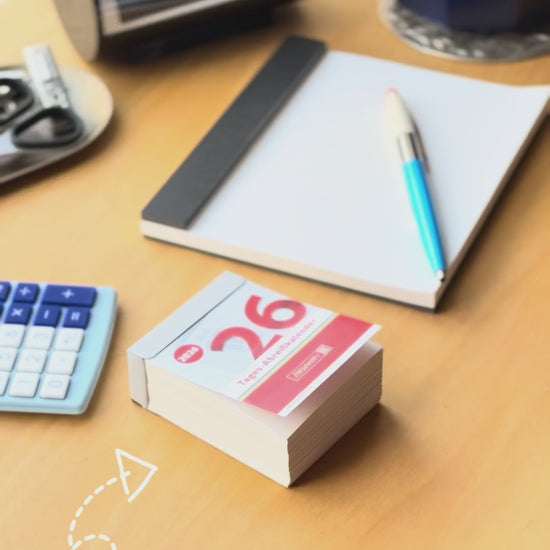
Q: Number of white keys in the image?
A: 9